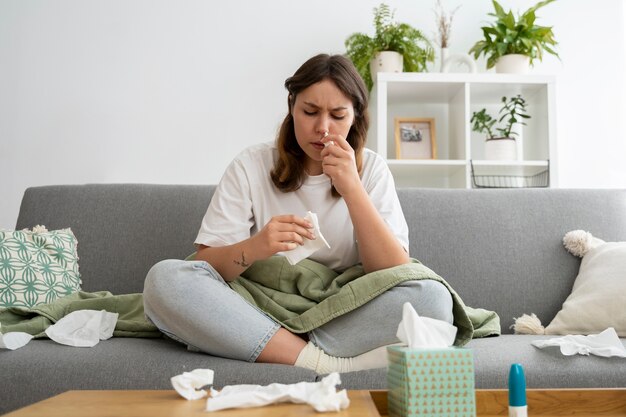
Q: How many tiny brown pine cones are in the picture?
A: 0